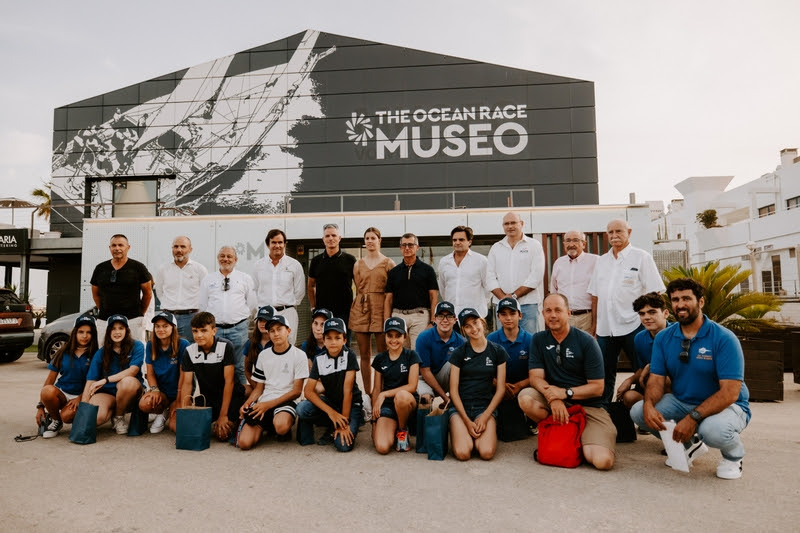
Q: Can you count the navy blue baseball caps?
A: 11